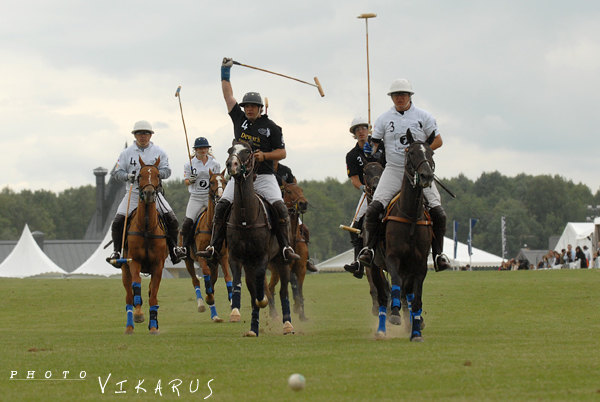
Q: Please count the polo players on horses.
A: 6